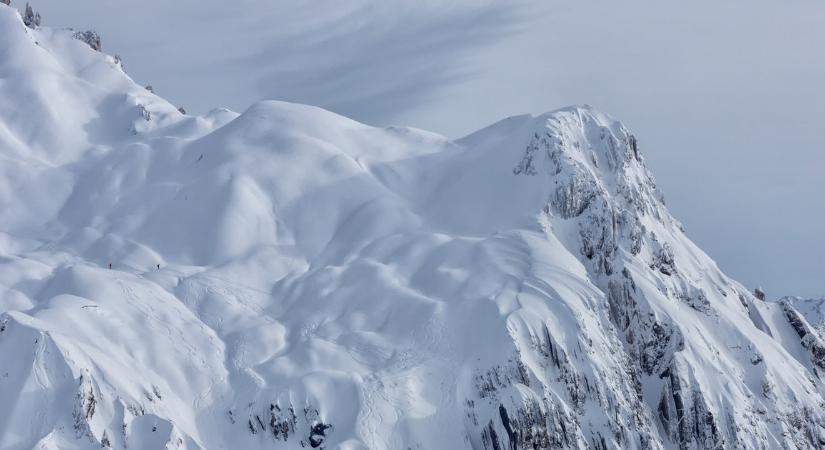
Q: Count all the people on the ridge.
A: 2